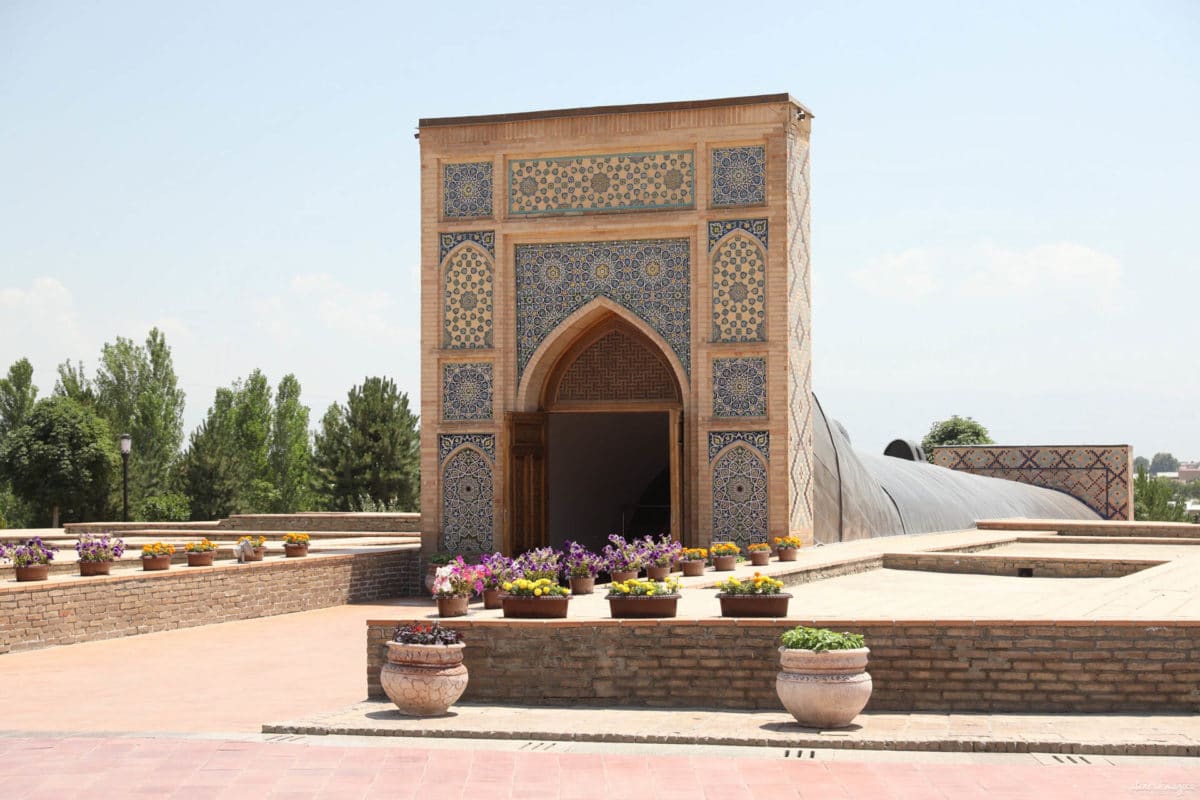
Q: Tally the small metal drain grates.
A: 4